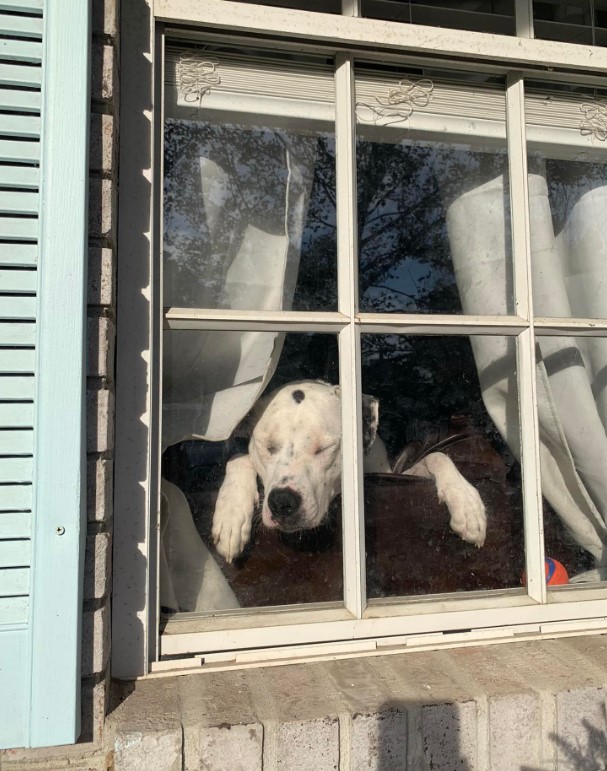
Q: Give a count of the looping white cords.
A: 3